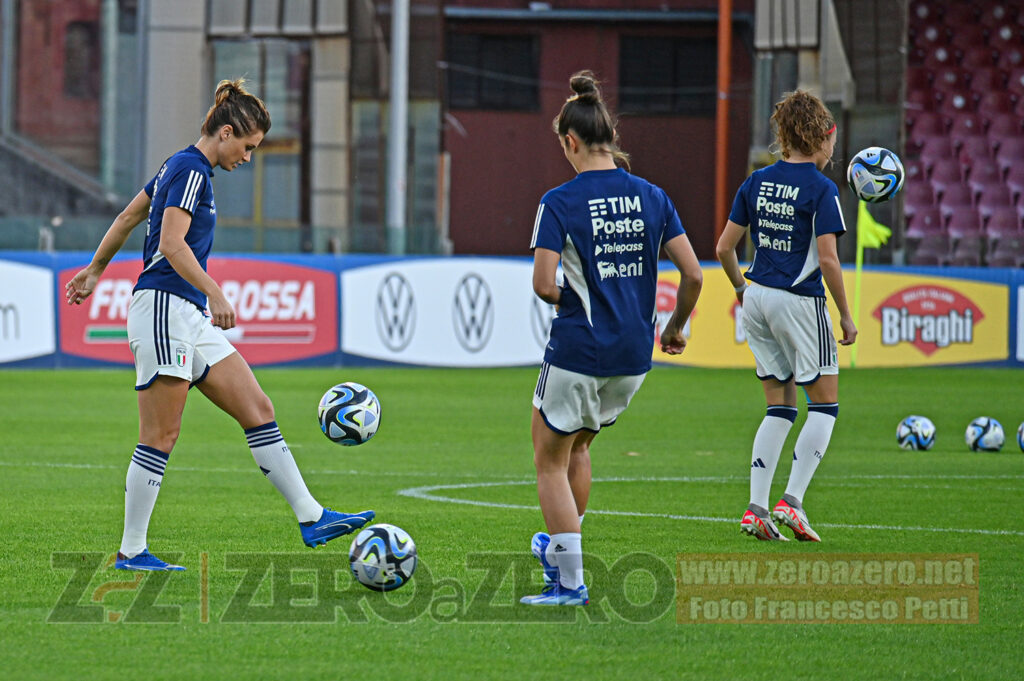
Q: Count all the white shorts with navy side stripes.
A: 3